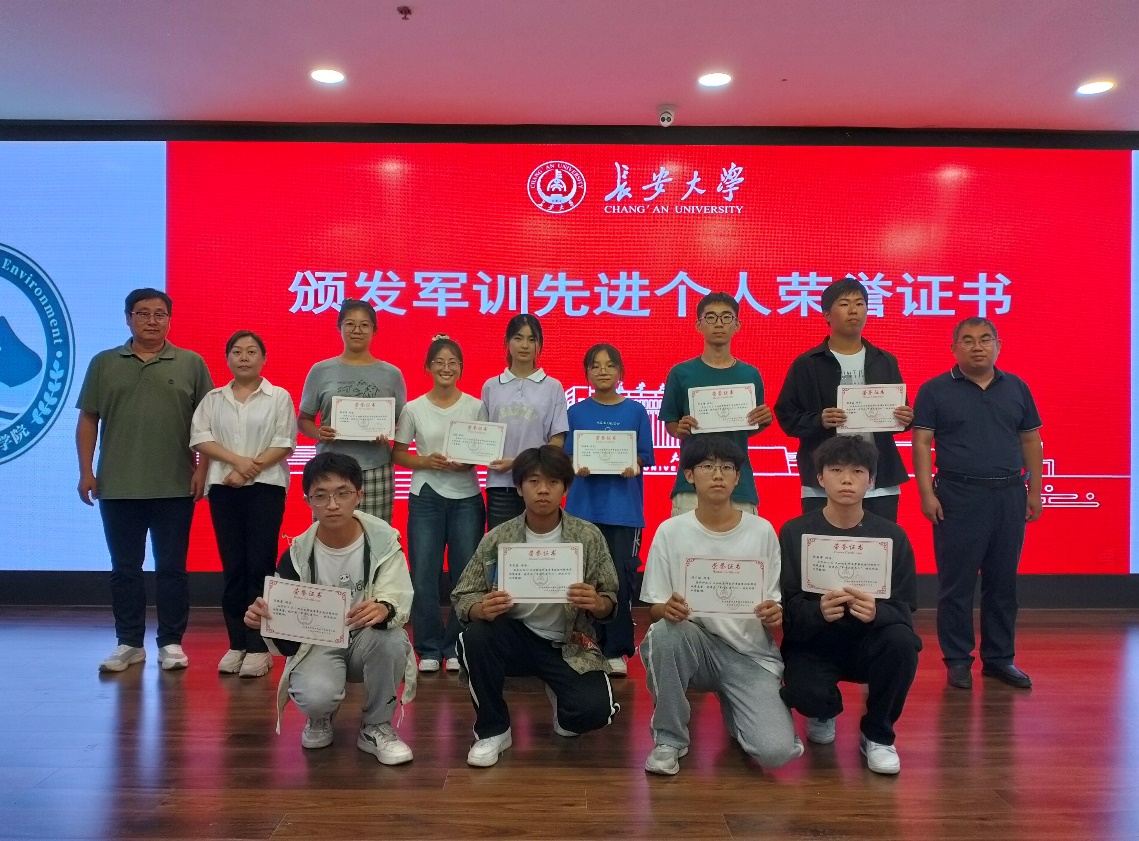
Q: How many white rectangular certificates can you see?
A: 9